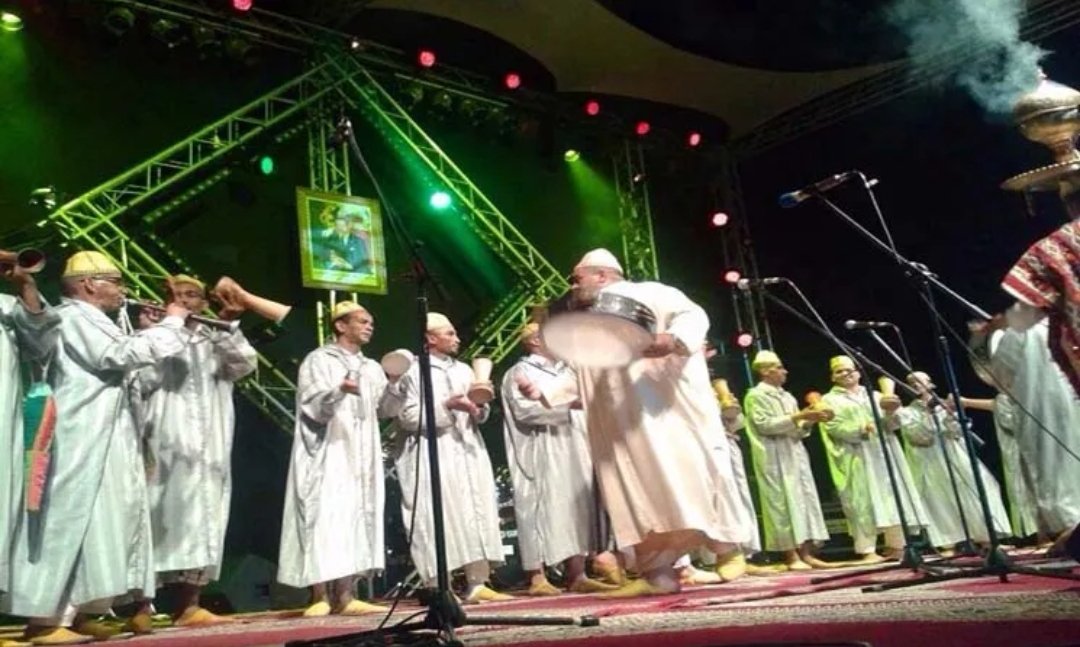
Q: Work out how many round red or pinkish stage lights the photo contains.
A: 9